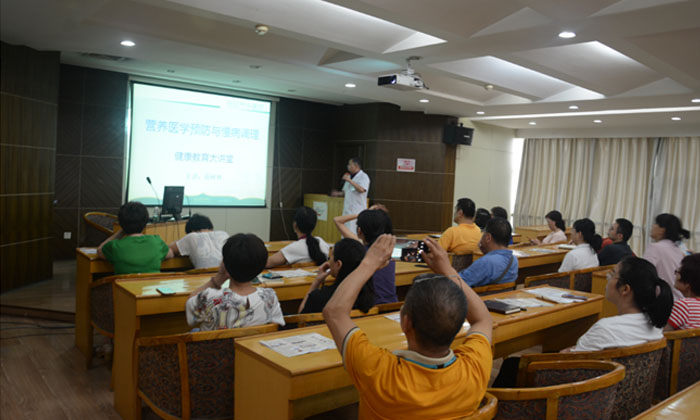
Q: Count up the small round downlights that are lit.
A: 10